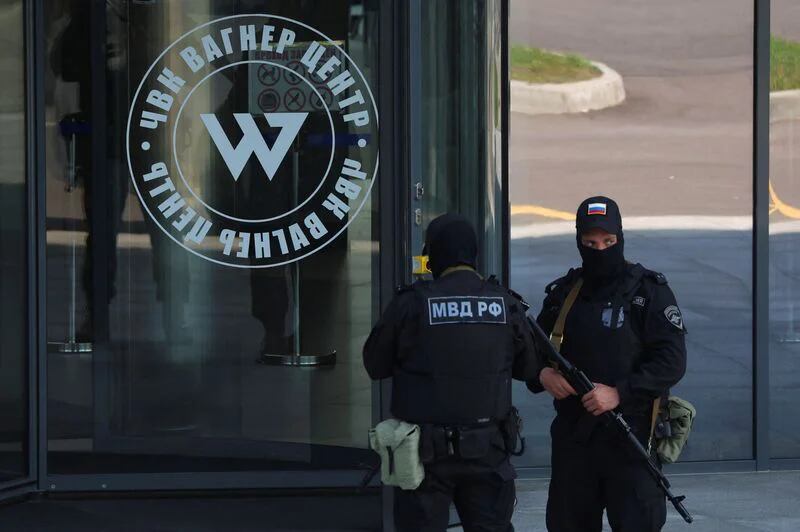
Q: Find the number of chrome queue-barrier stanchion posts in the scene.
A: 2